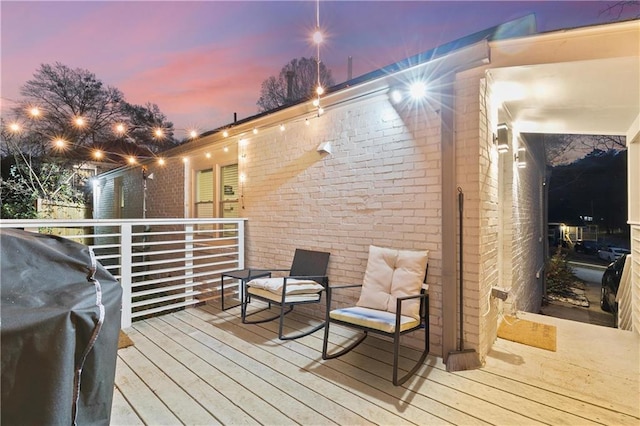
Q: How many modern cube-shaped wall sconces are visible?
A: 2